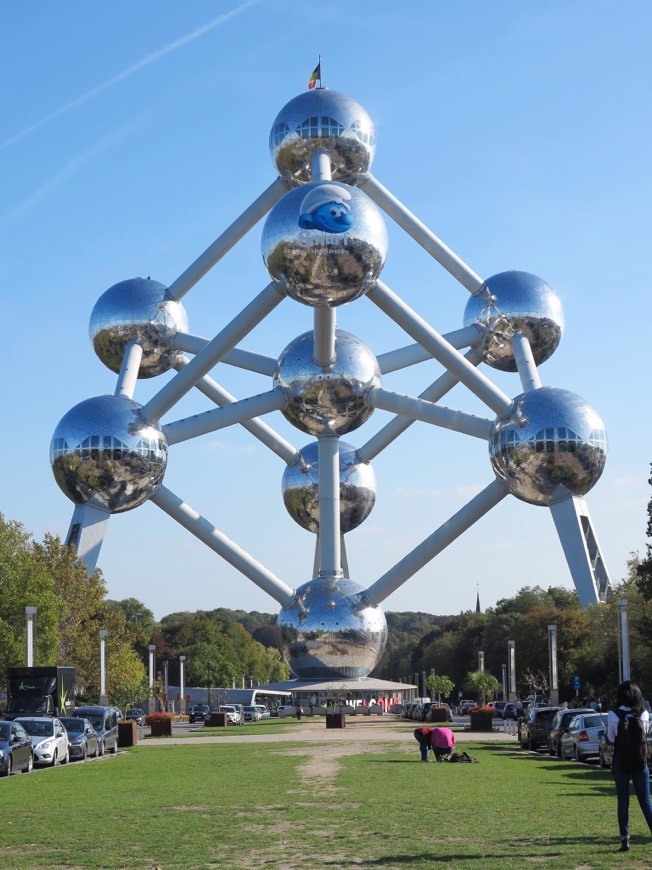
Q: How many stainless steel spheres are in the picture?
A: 9